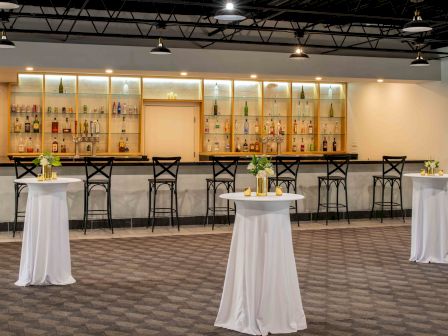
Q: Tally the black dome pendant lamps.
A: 7